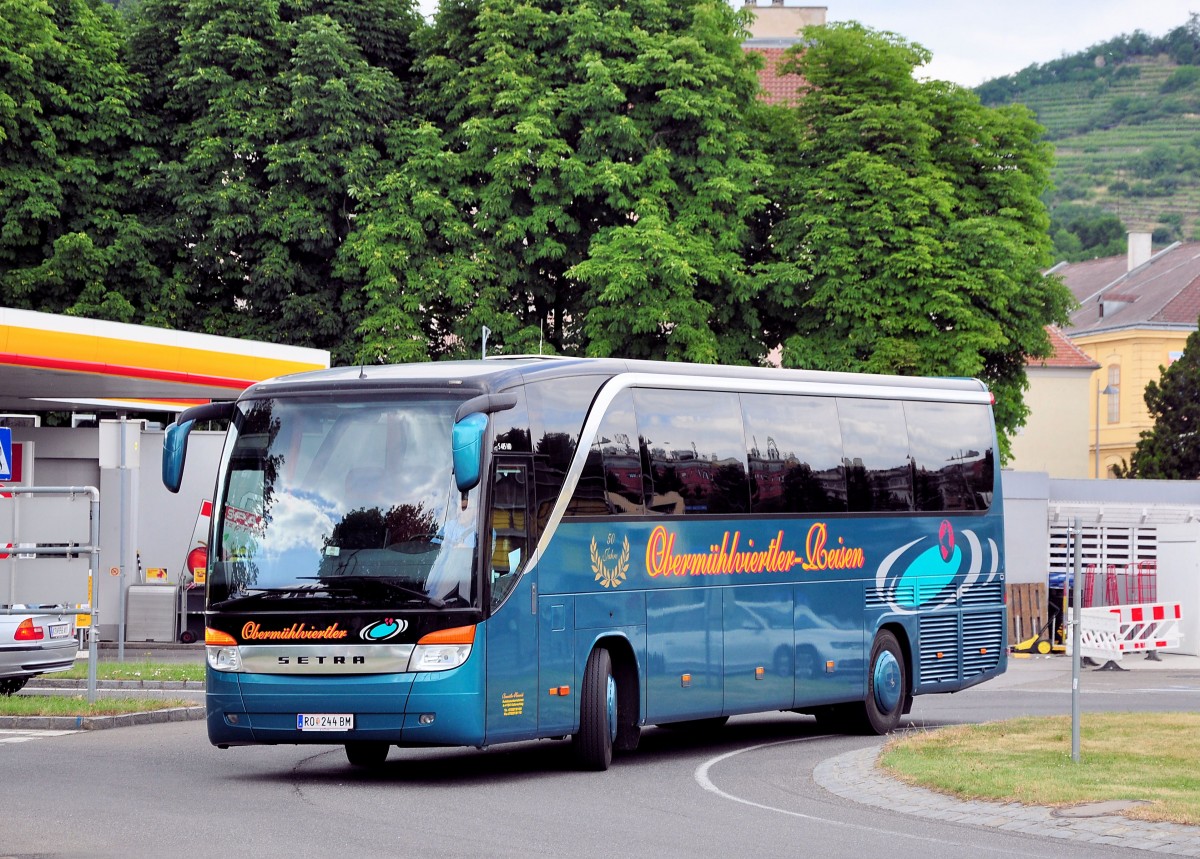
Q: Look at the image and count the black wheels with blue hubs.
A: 2